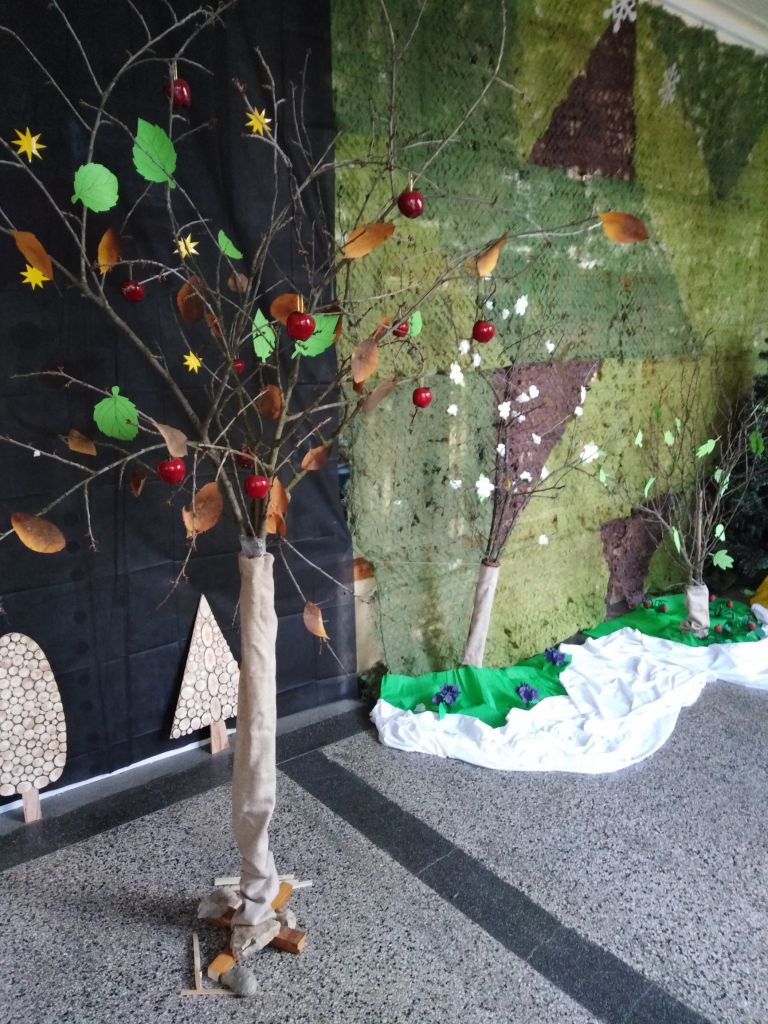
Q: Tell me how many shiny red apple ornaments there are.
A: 11